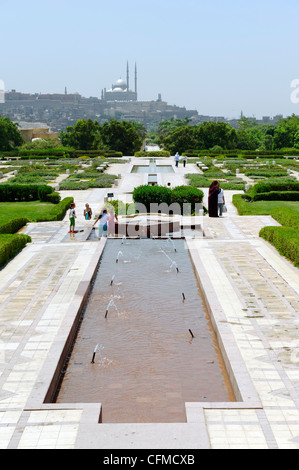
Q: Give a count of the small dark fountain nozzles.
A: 9